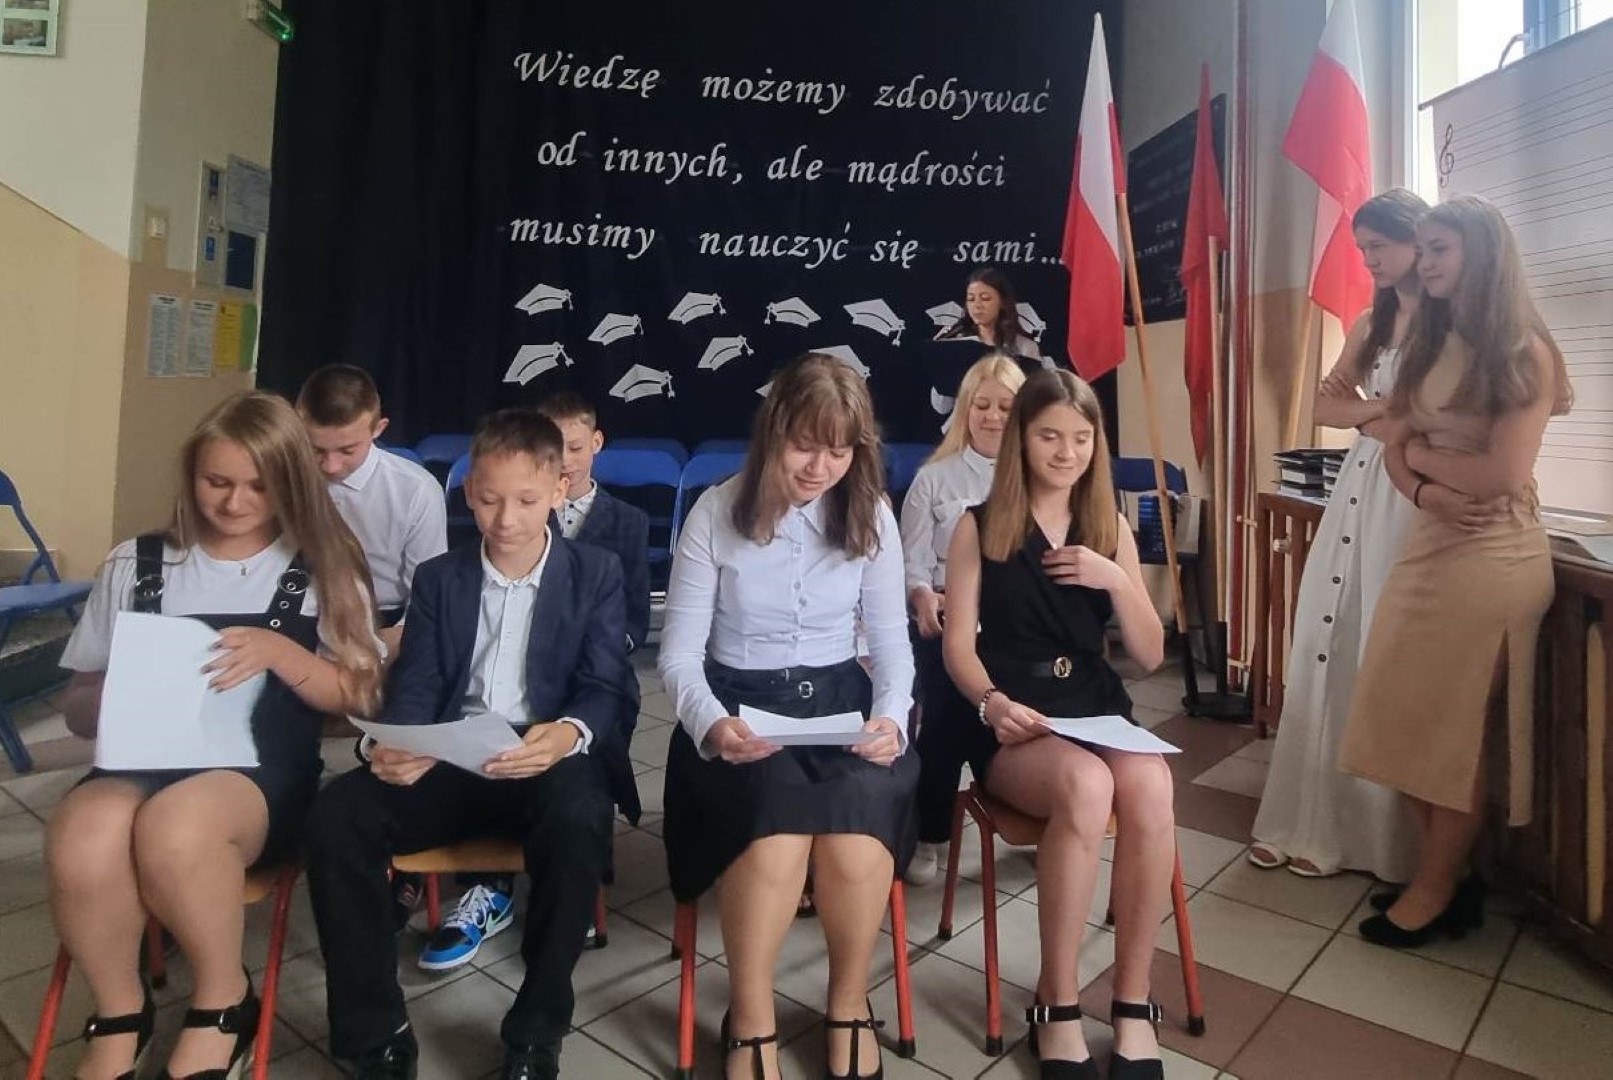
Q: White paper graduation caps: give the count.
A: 12